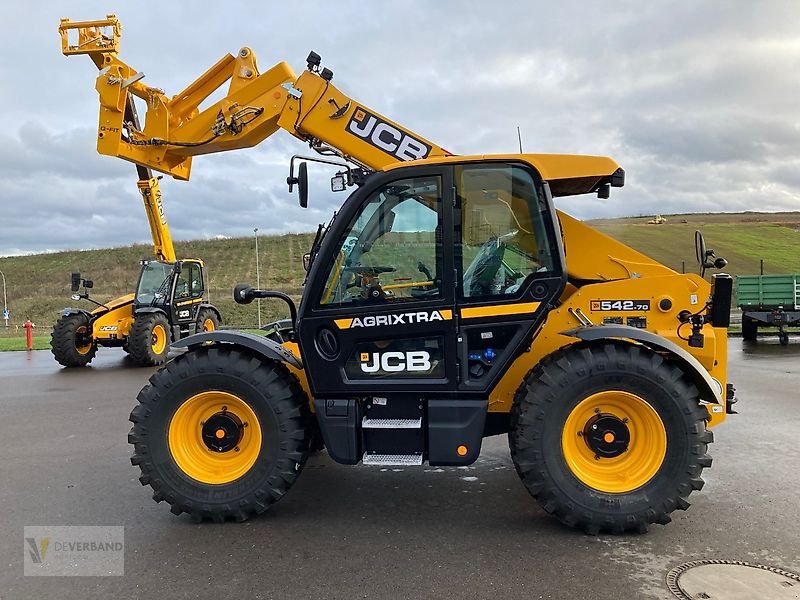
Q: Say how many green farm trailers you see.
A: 1